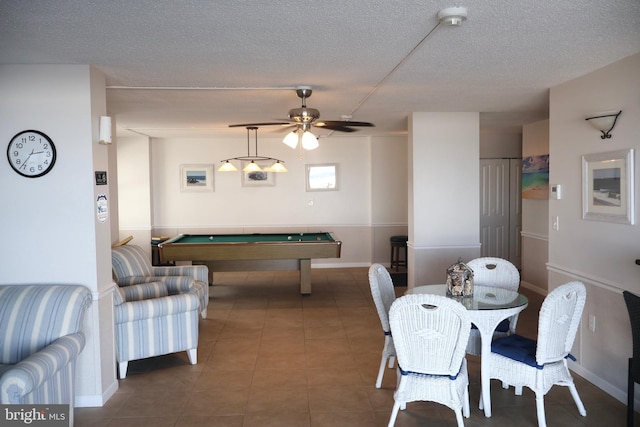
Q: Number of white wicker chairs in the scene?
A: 4